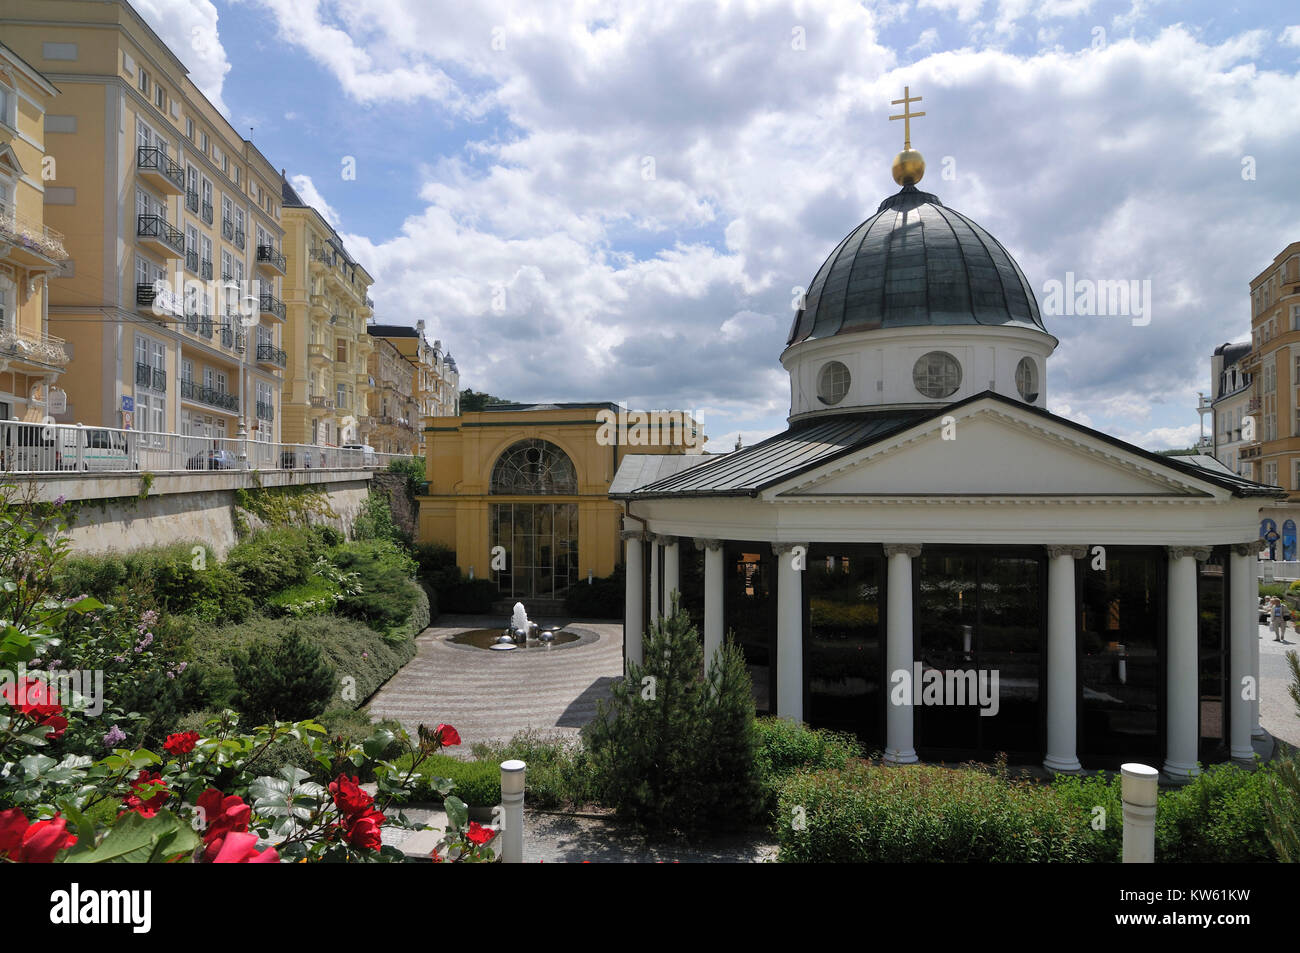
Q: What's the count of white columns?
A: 10